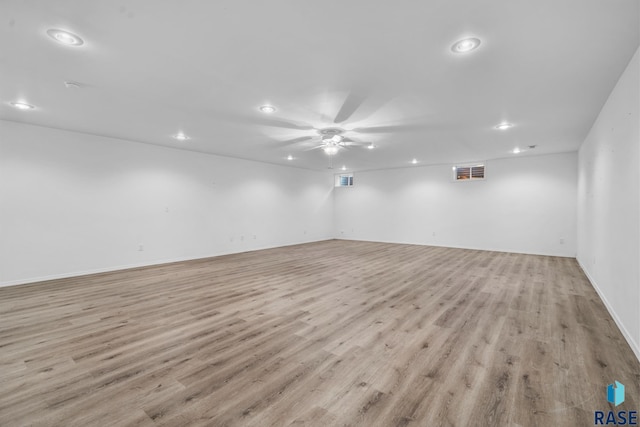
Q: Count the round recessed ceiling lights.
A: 11